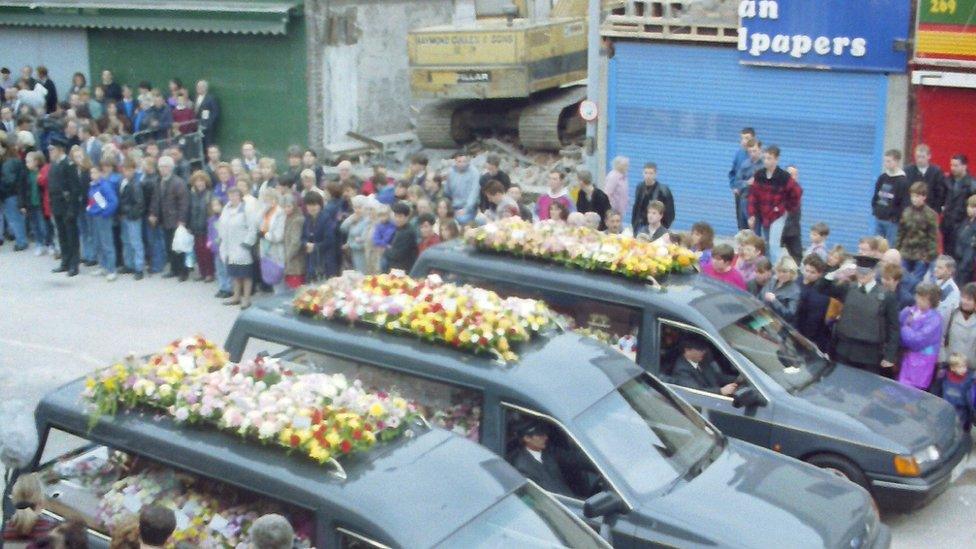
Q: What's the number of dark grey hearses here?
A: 3